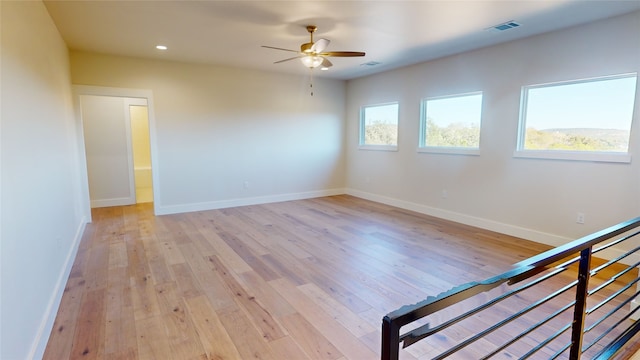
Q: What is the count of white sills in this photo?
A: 3